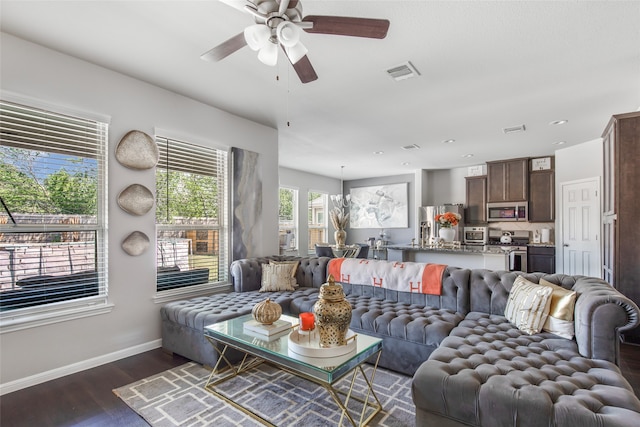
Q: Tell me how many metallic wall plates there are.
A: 3